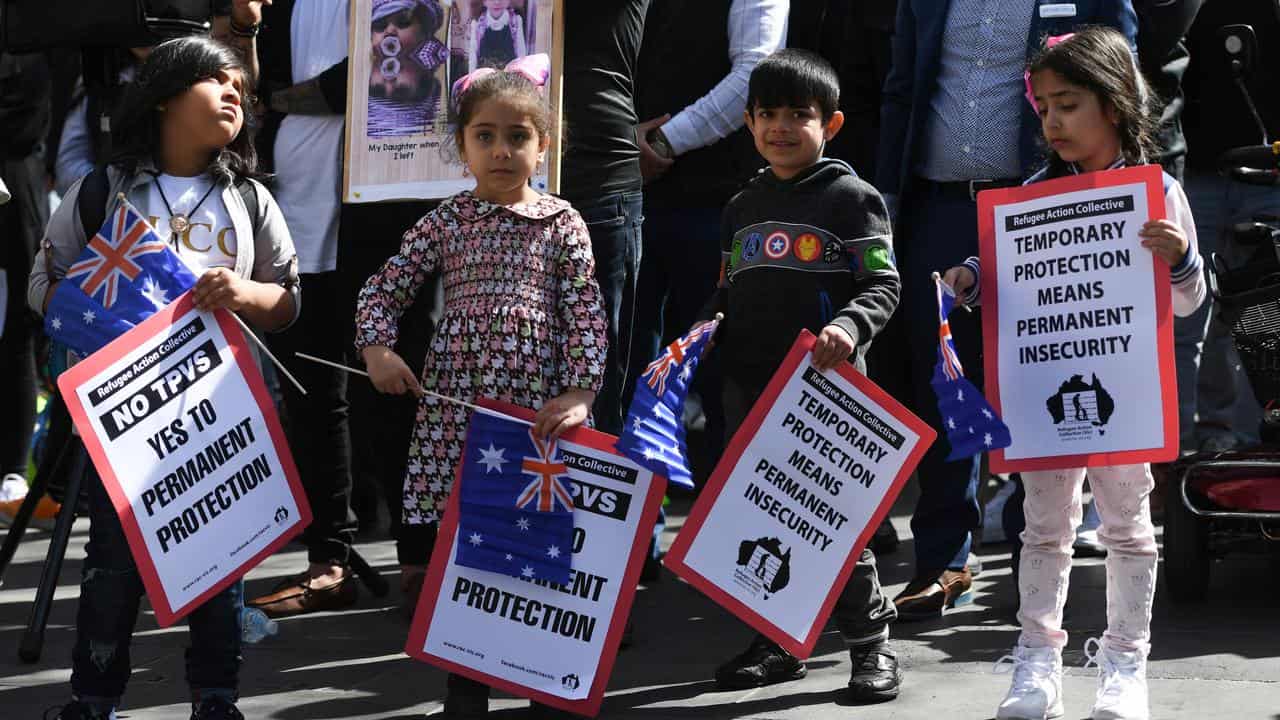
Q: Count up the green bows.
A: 0